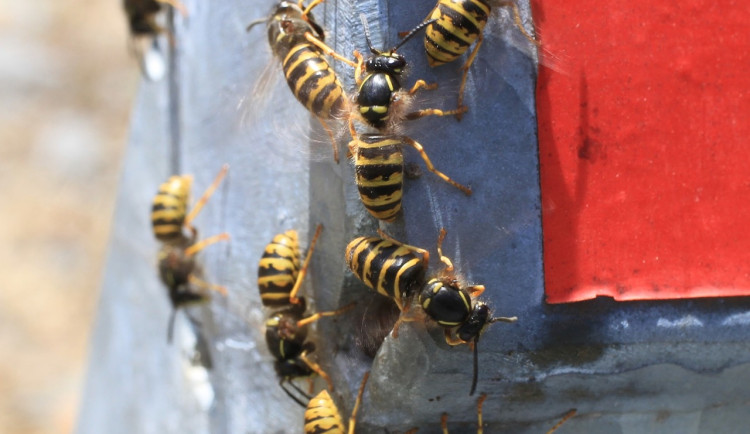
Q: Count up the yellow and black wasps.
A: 8